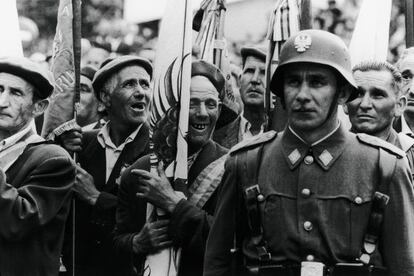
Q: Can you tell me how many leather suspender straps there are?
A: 2